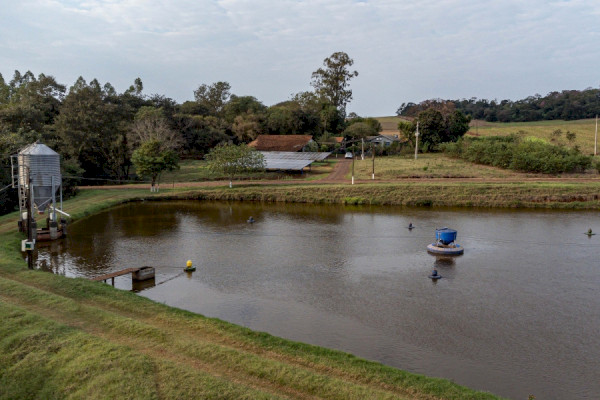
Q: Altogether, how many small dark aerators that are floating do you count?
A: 4